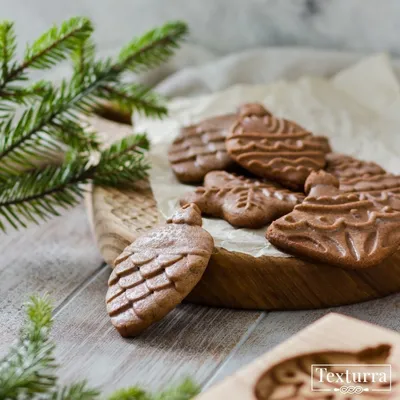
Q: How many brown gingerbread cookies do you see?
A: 6